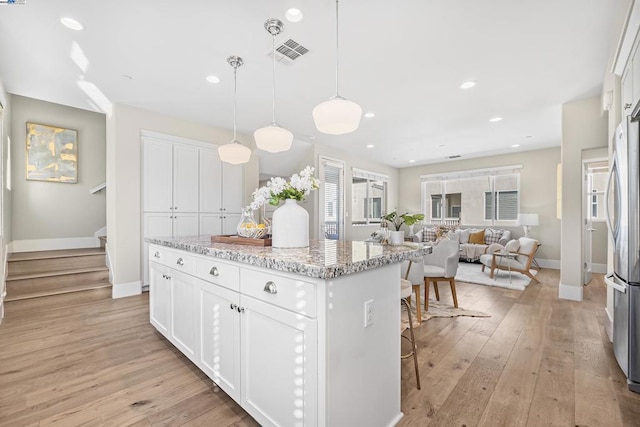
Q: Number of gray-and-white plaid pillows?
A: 2